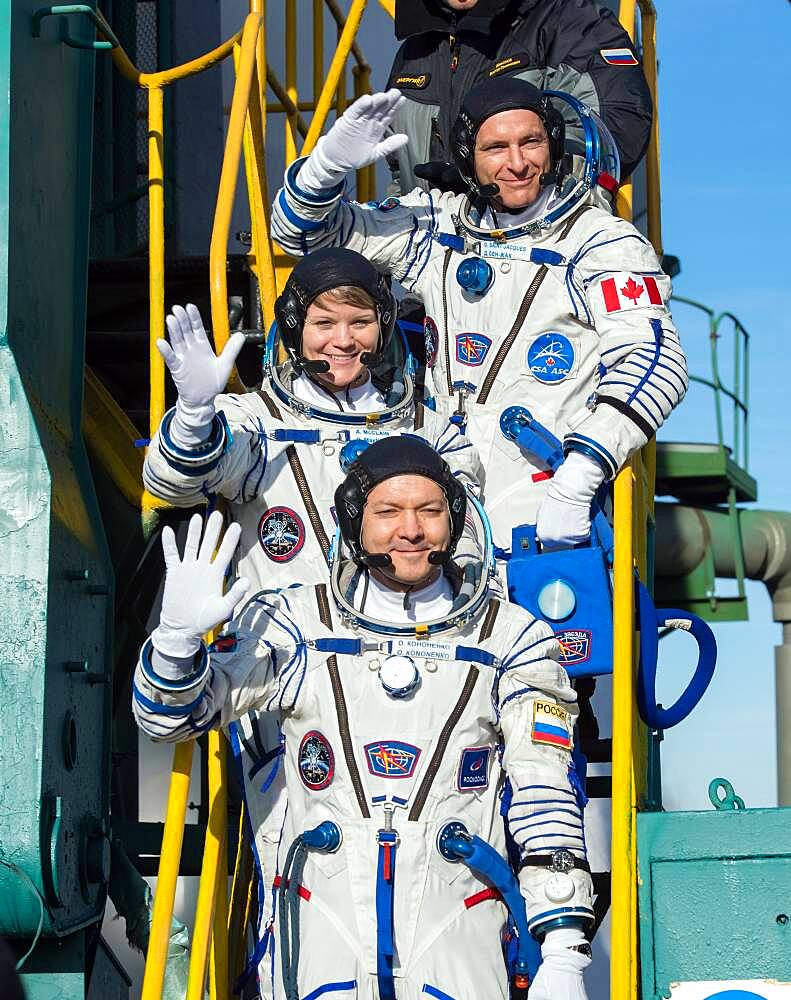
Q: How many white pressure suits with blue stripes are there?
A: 3